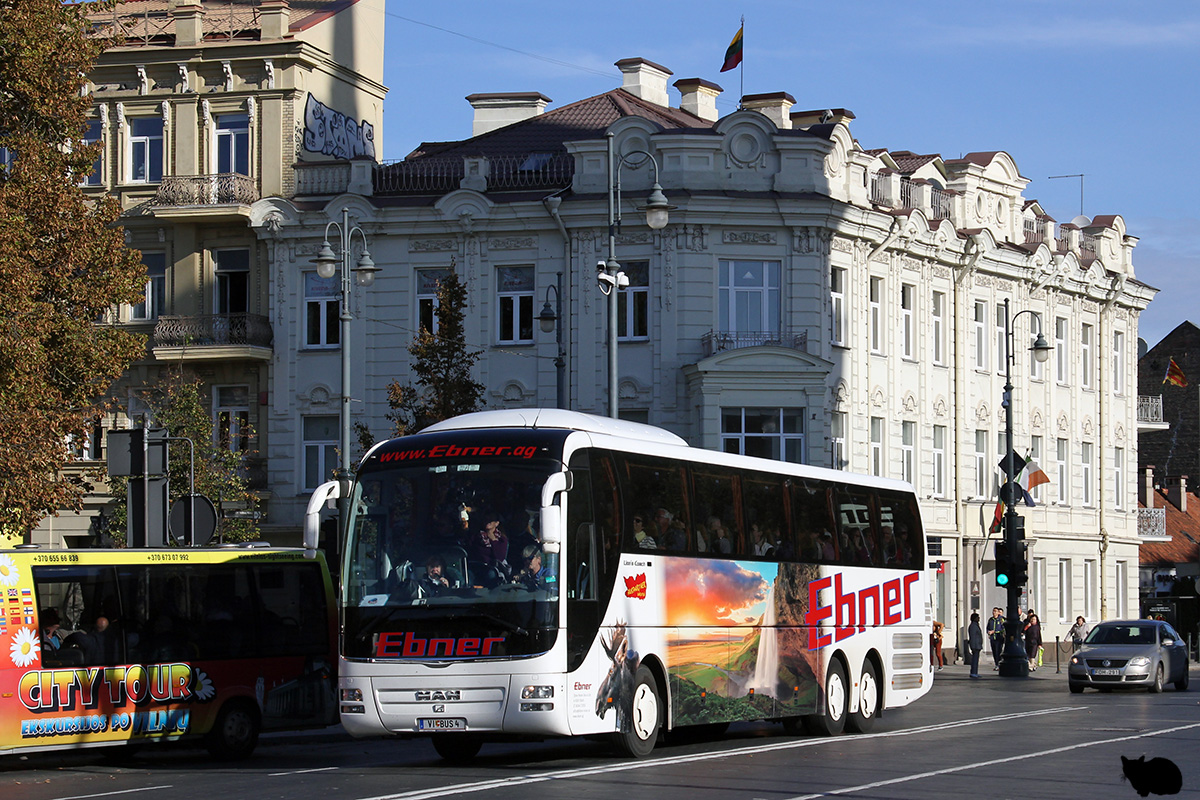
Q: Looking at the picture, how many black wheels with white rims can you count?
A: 3